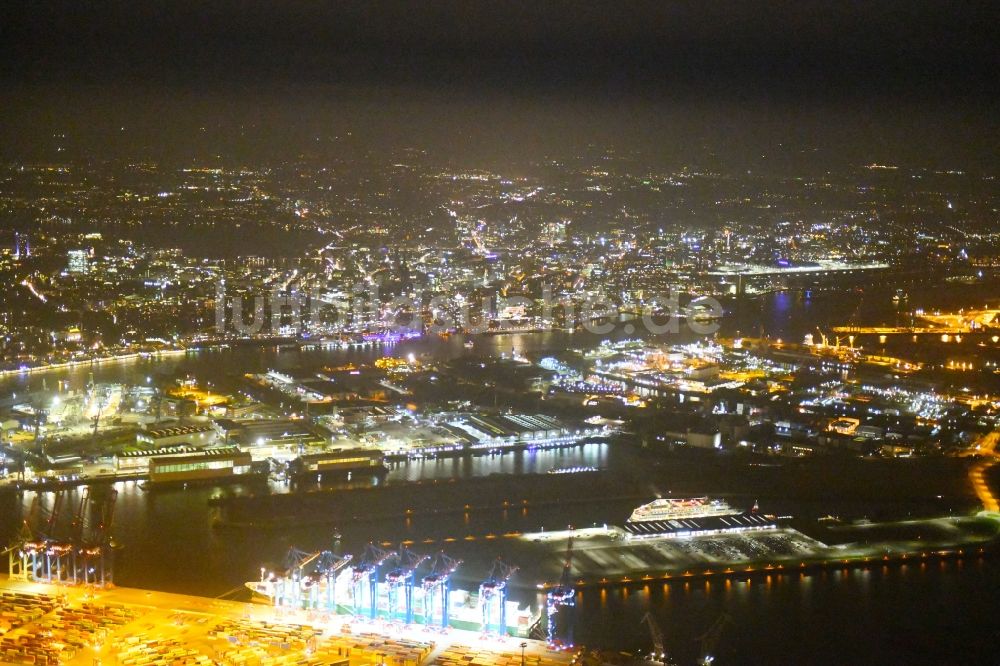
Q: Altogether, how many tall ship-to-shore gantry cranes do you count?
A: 11